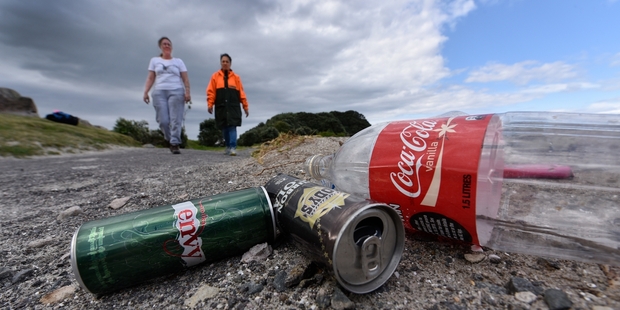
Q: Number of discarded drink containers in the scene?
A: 3